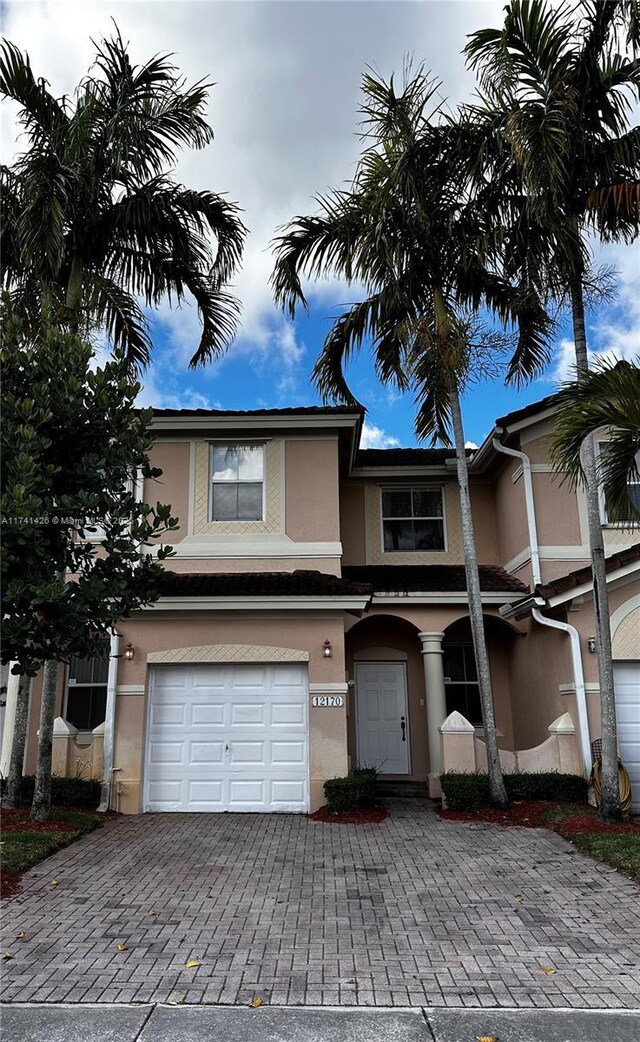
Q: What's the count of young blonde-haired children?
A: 0